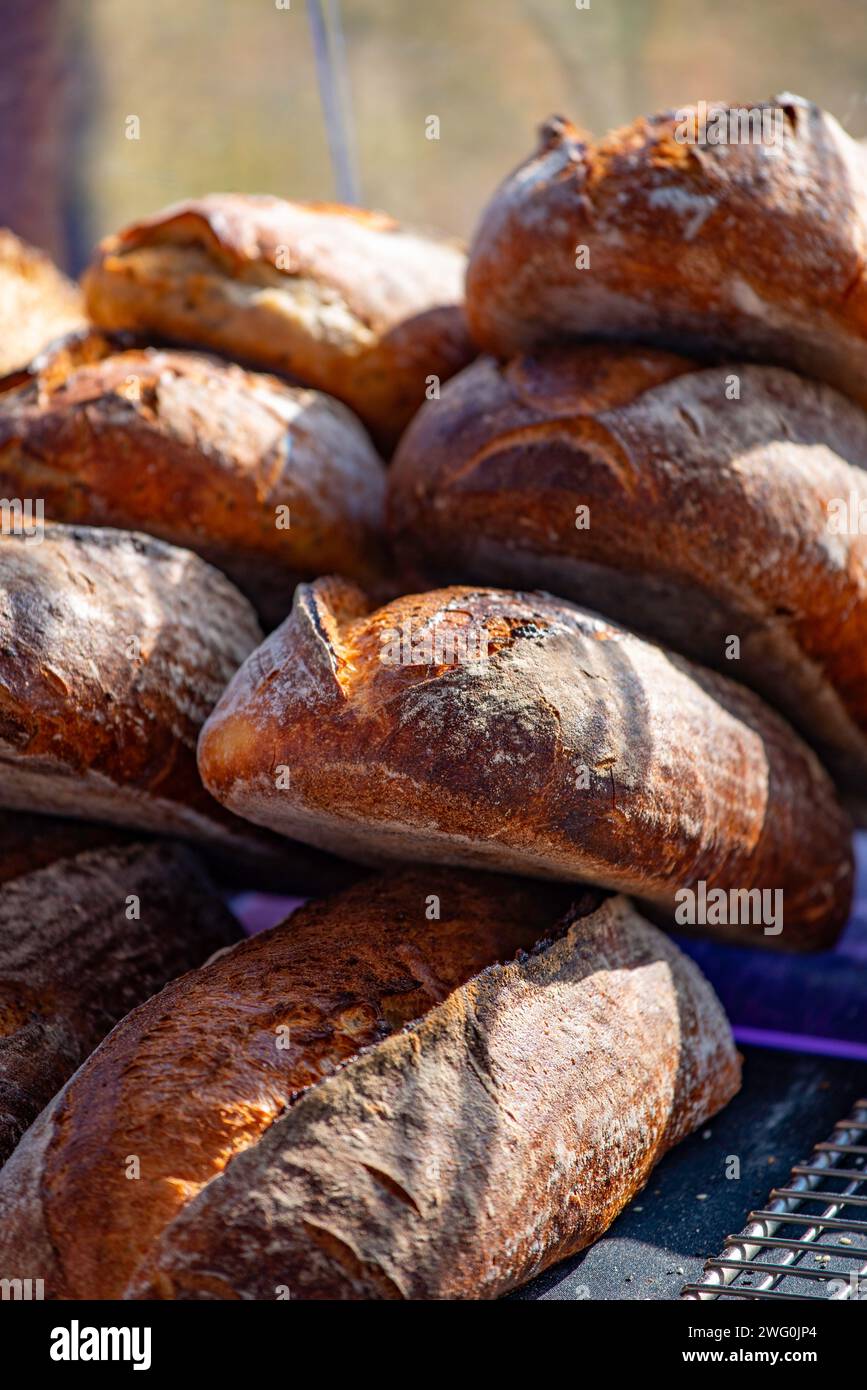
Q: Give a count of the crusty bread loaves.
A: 9